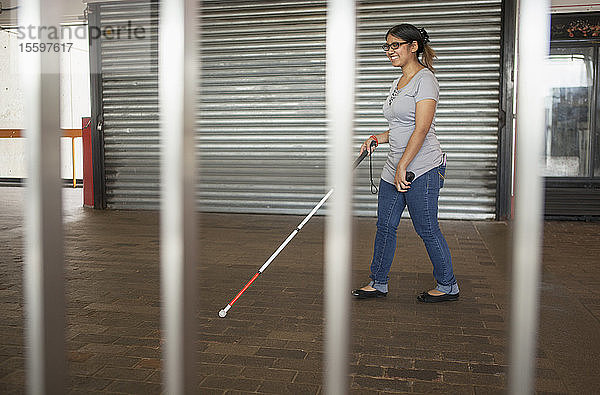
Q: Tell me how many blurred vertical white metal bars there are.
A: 4